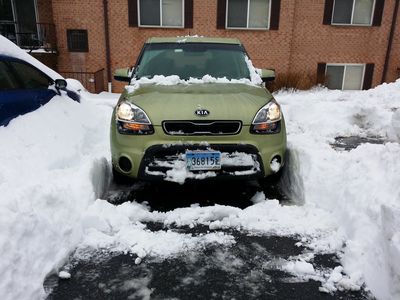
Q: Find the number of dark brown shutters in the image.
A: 8